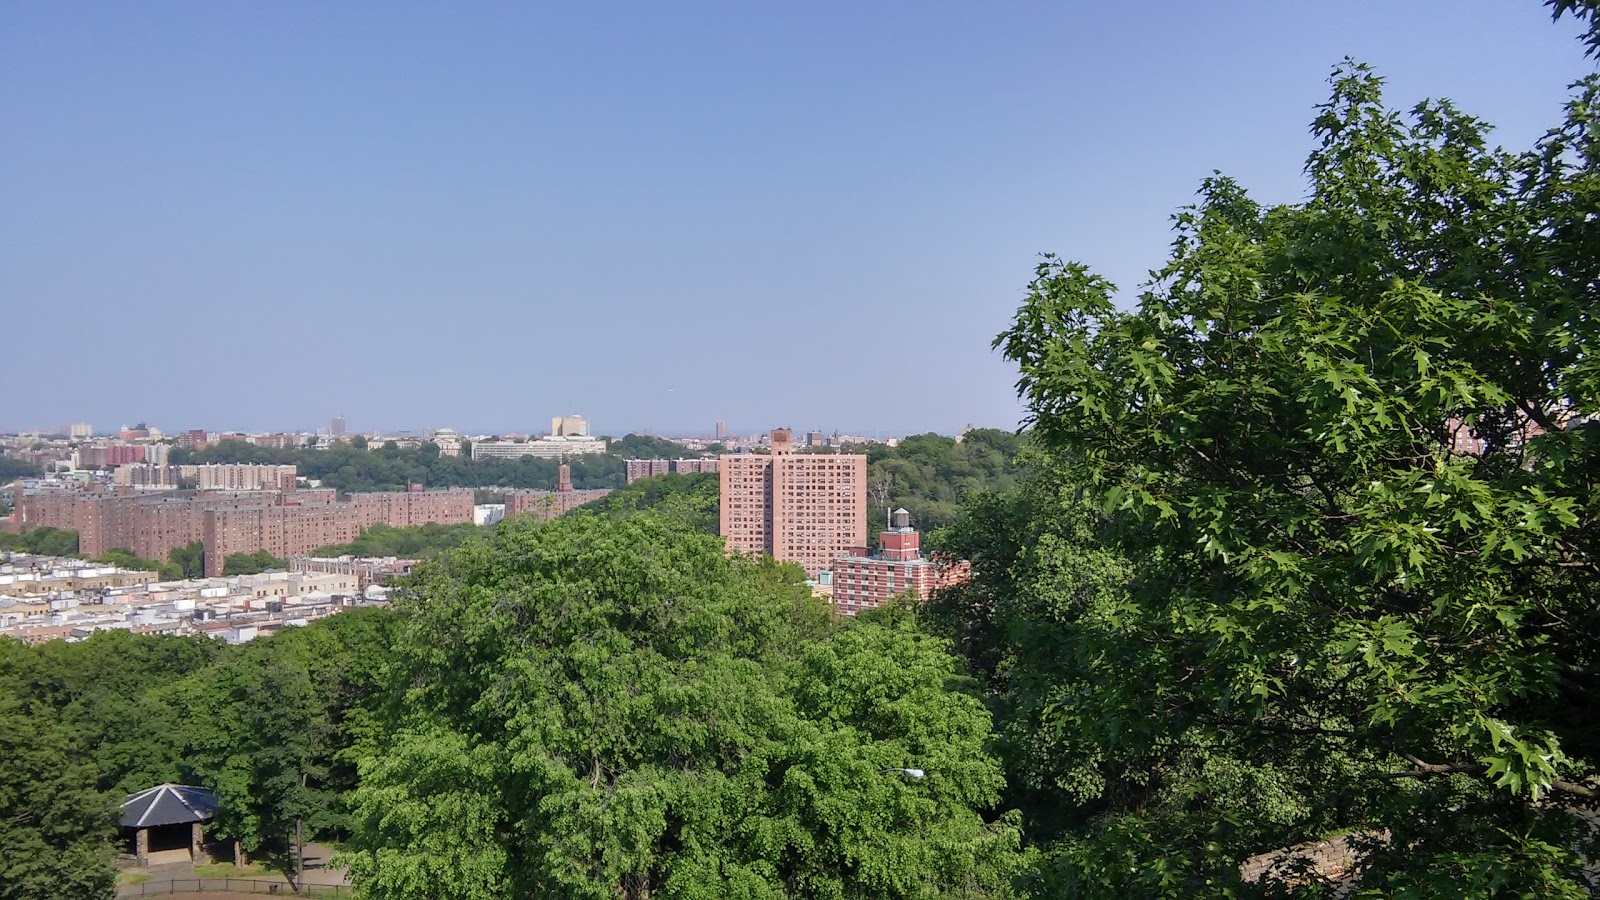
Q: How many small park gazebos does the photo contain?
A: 1